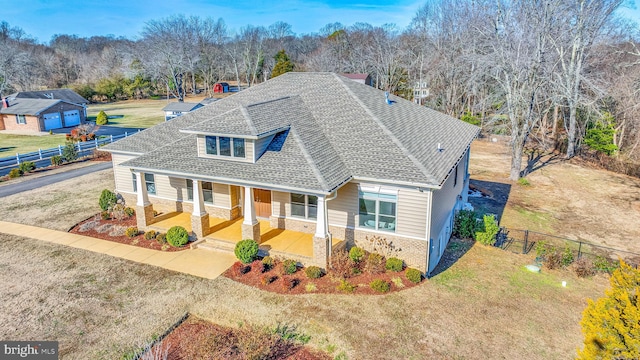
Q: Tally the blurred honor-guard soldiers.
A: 0